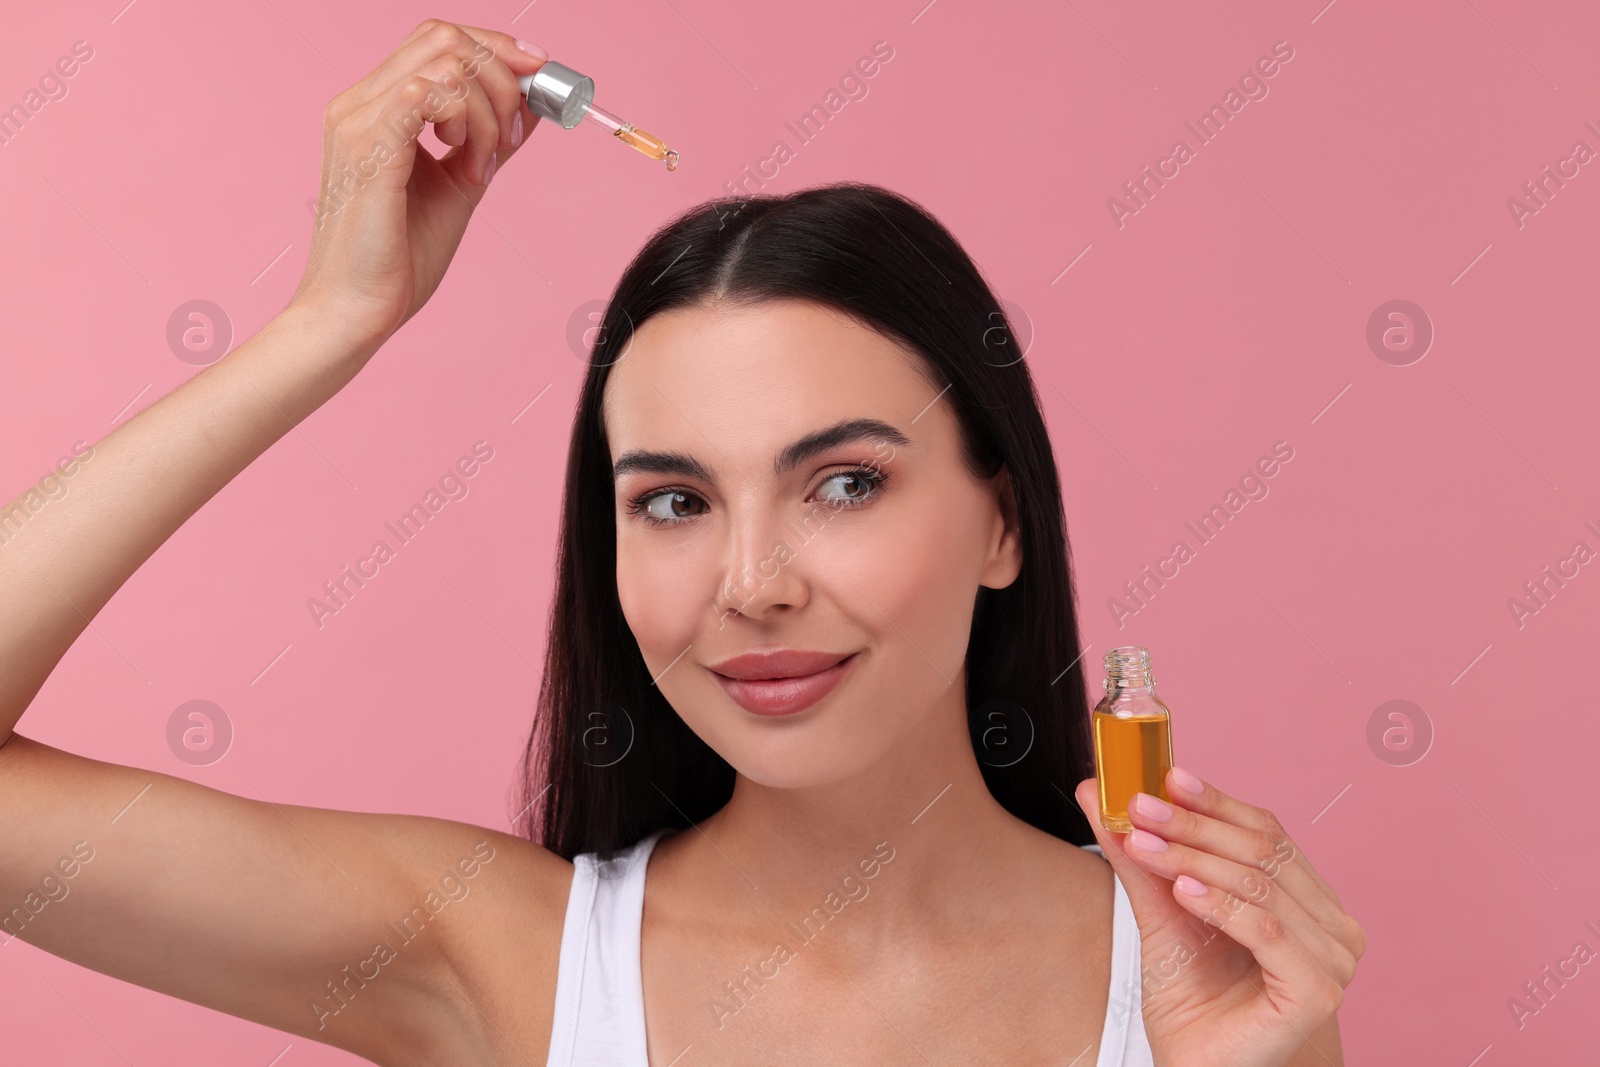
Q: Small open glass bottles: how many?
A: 1